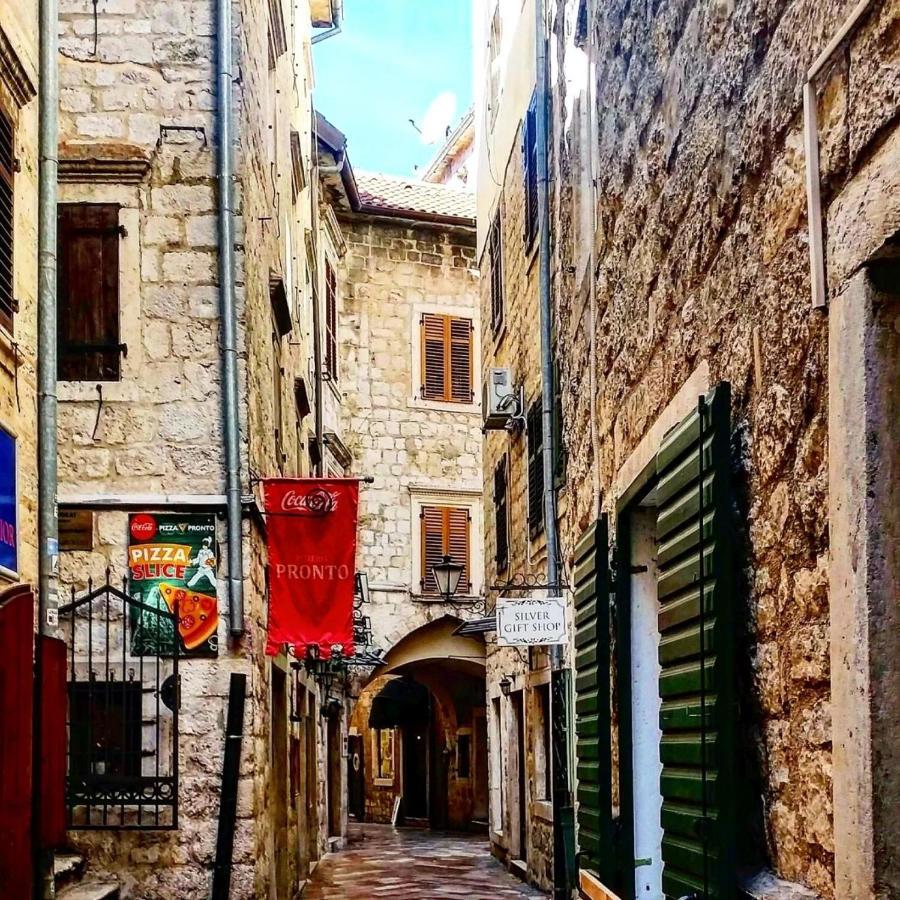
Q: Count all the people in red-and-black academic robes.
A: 0